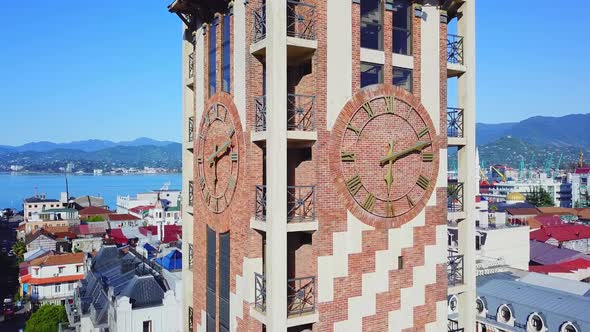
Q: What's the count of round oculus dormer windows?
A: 5